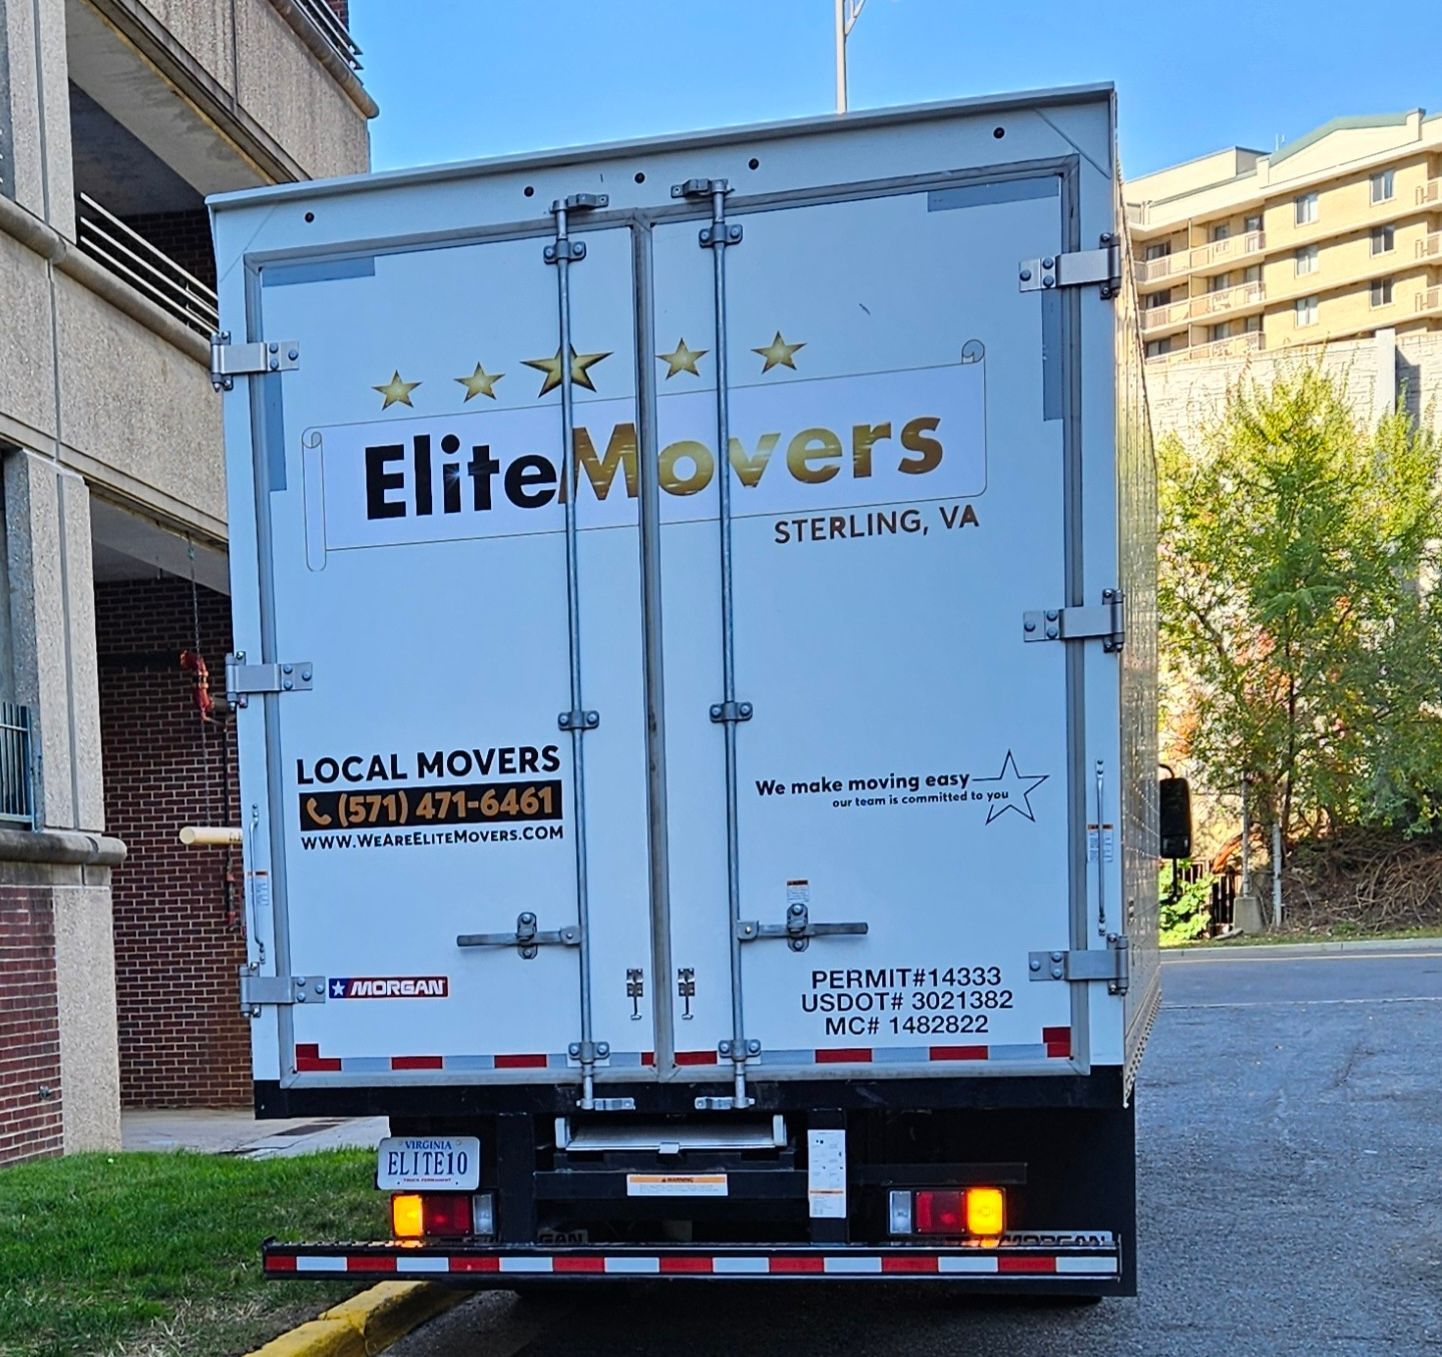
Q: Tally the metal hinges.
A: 6